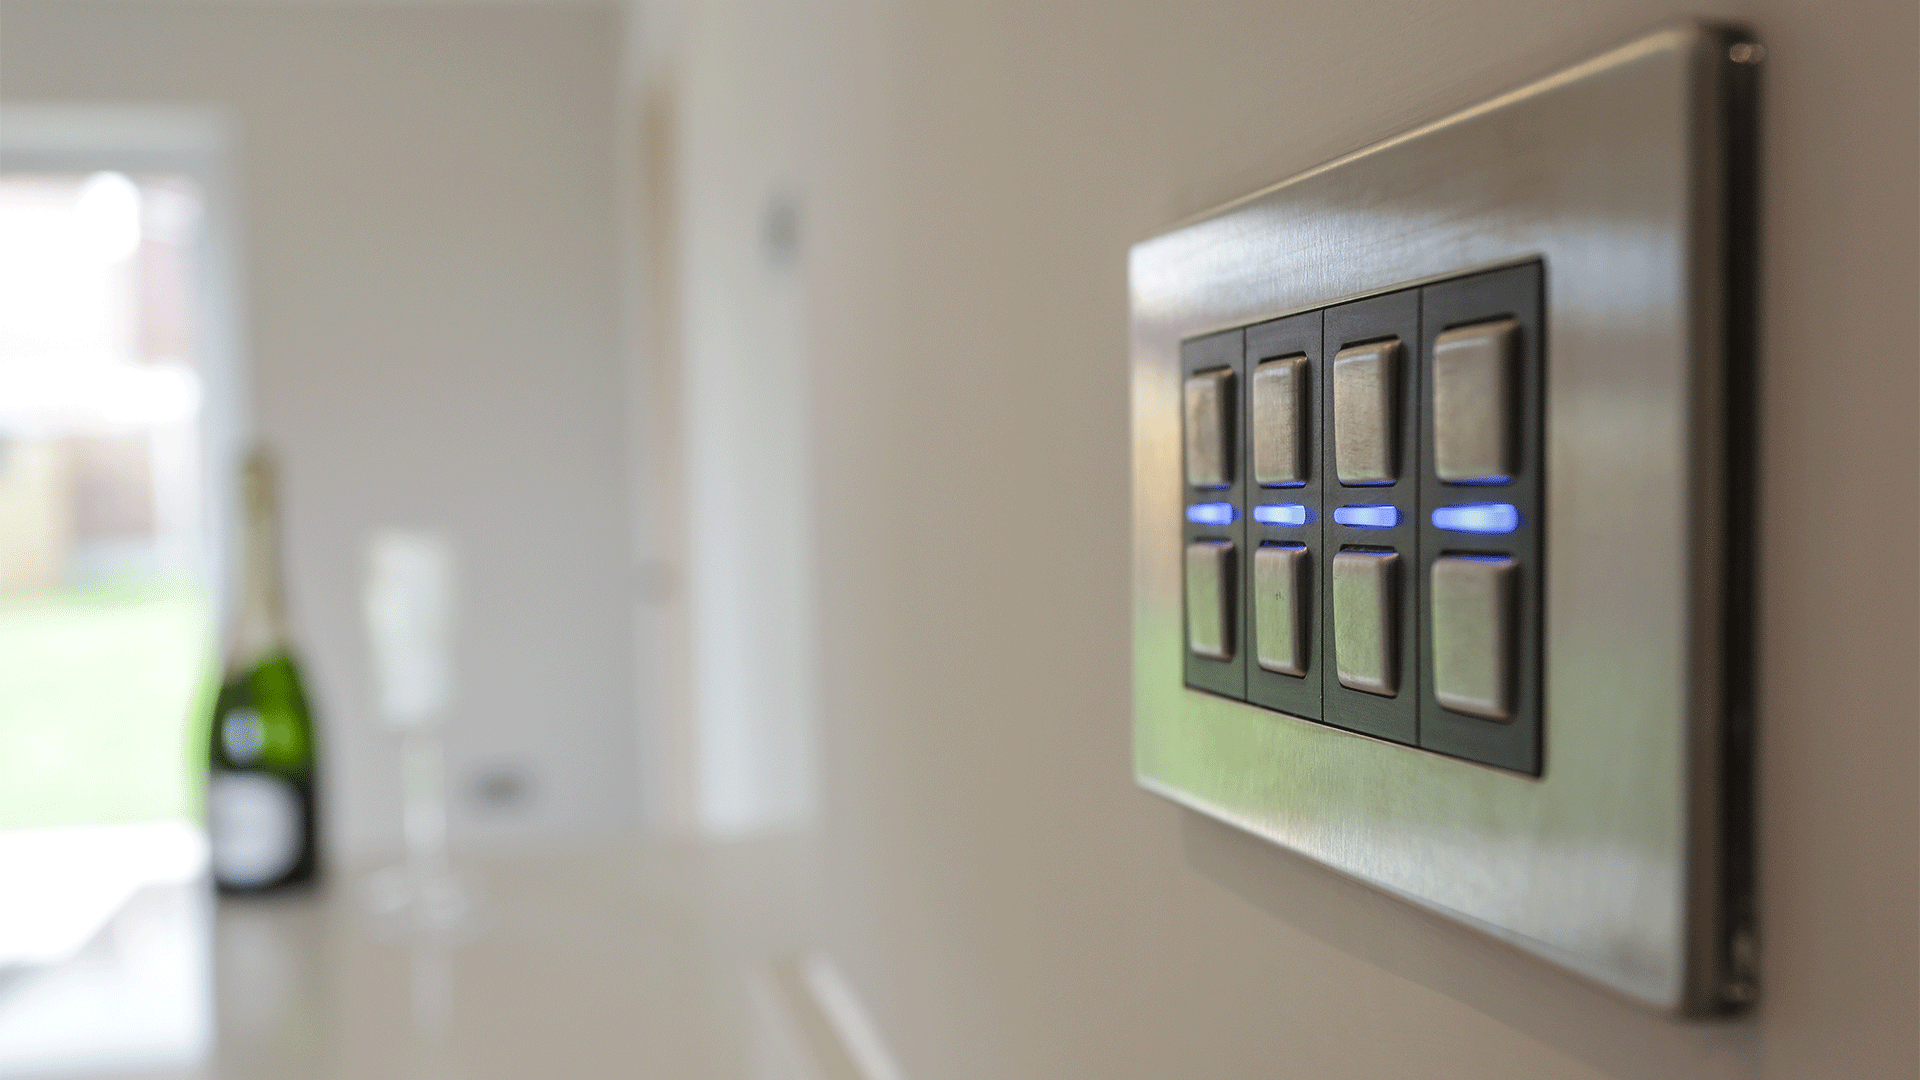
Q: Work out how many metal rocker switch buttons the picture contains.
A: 8